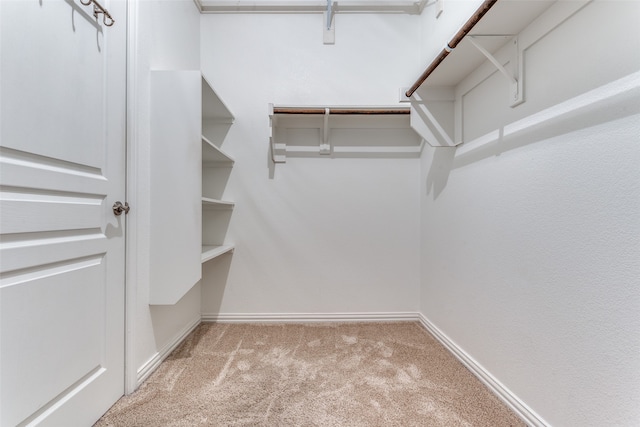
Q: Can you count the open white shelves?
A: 4